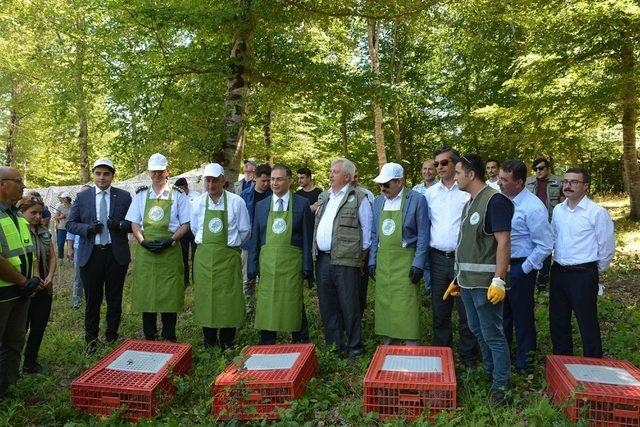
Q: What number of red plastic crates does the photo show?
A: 4